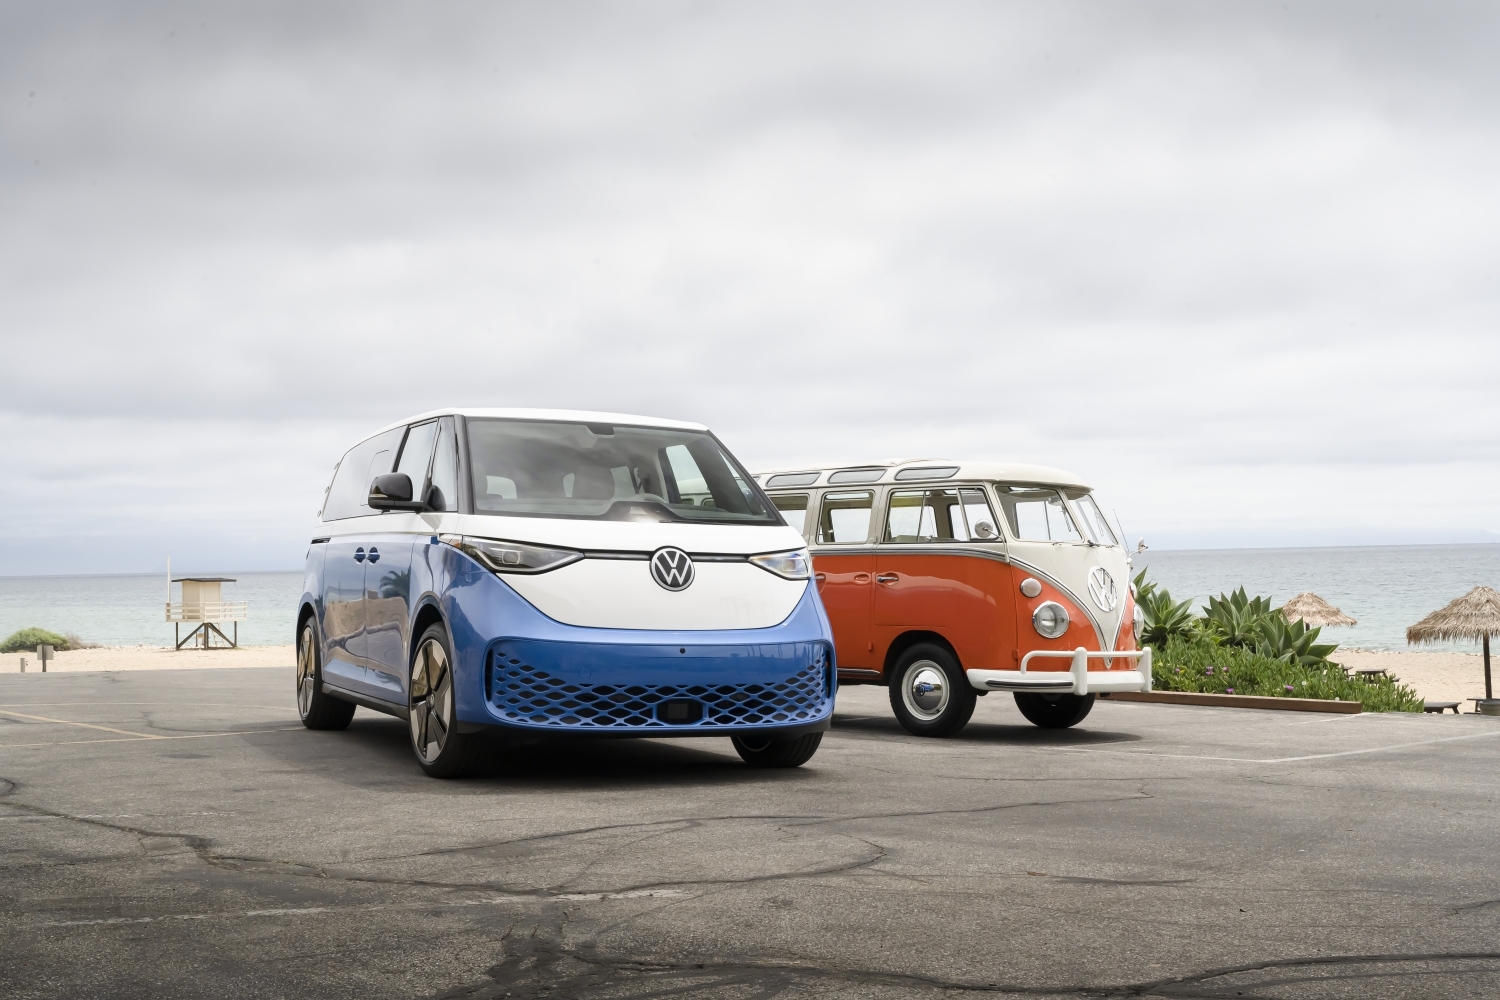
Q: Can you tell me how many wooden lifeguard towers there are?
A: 1